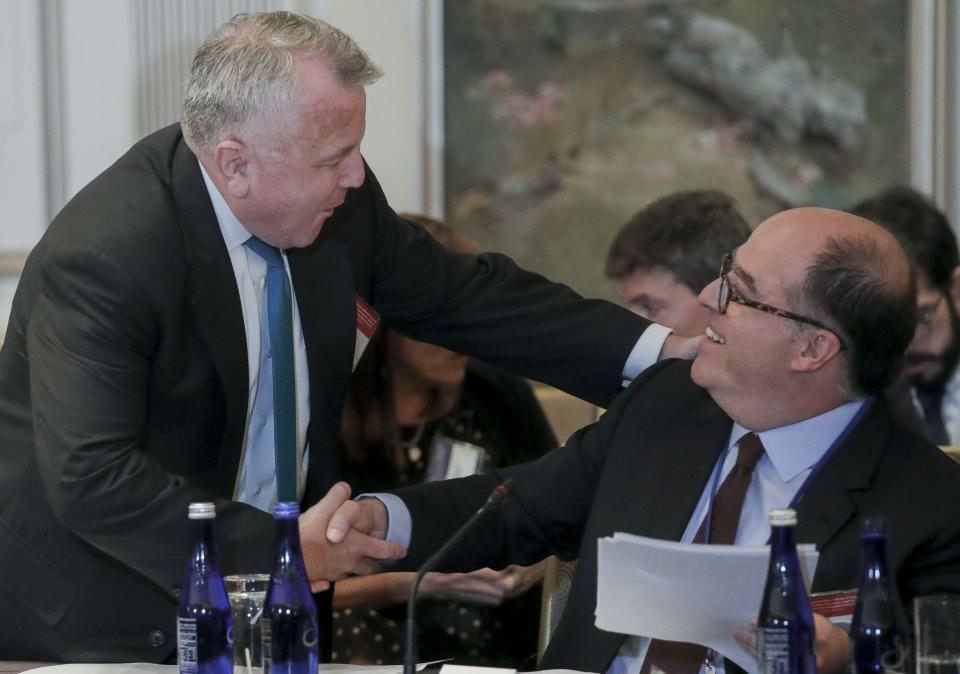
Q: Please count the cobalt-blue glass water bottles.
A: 4